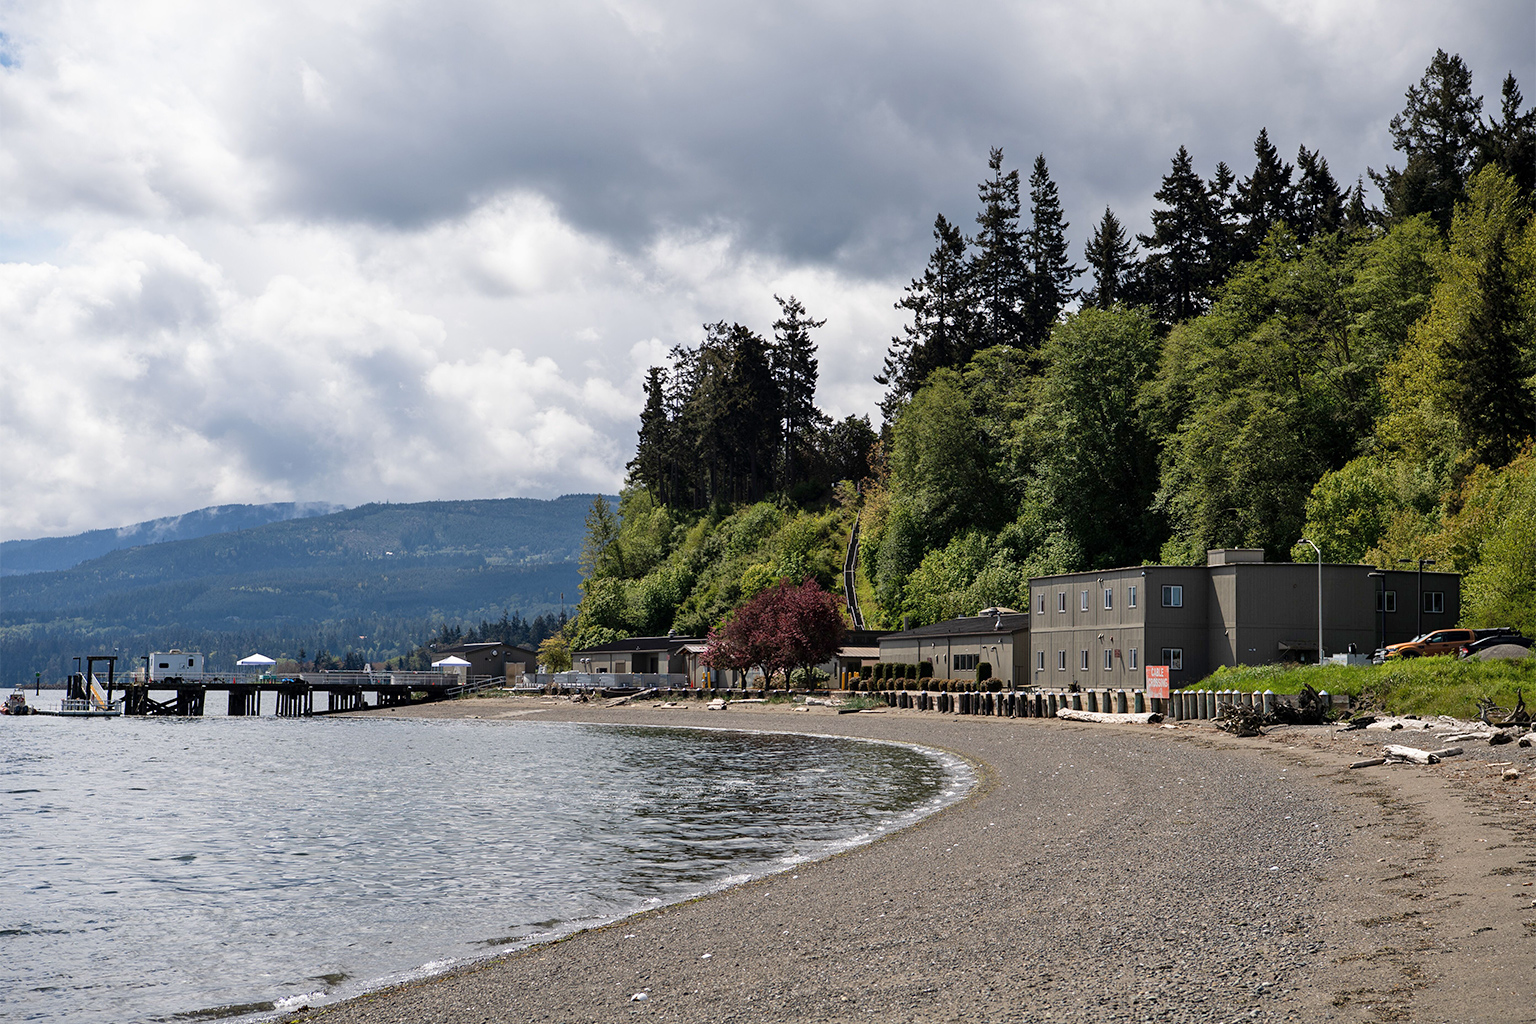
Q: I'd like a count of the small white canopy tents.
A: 2